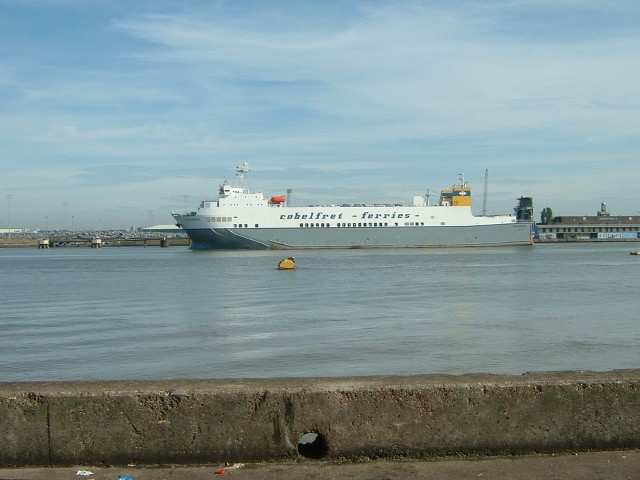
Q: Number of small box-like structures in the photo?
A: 2